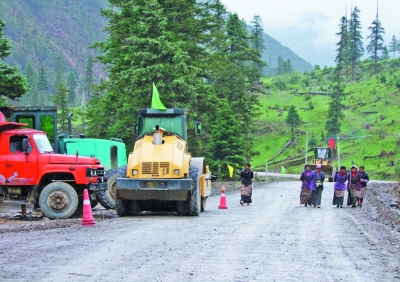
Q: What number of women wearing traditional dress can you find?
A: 6